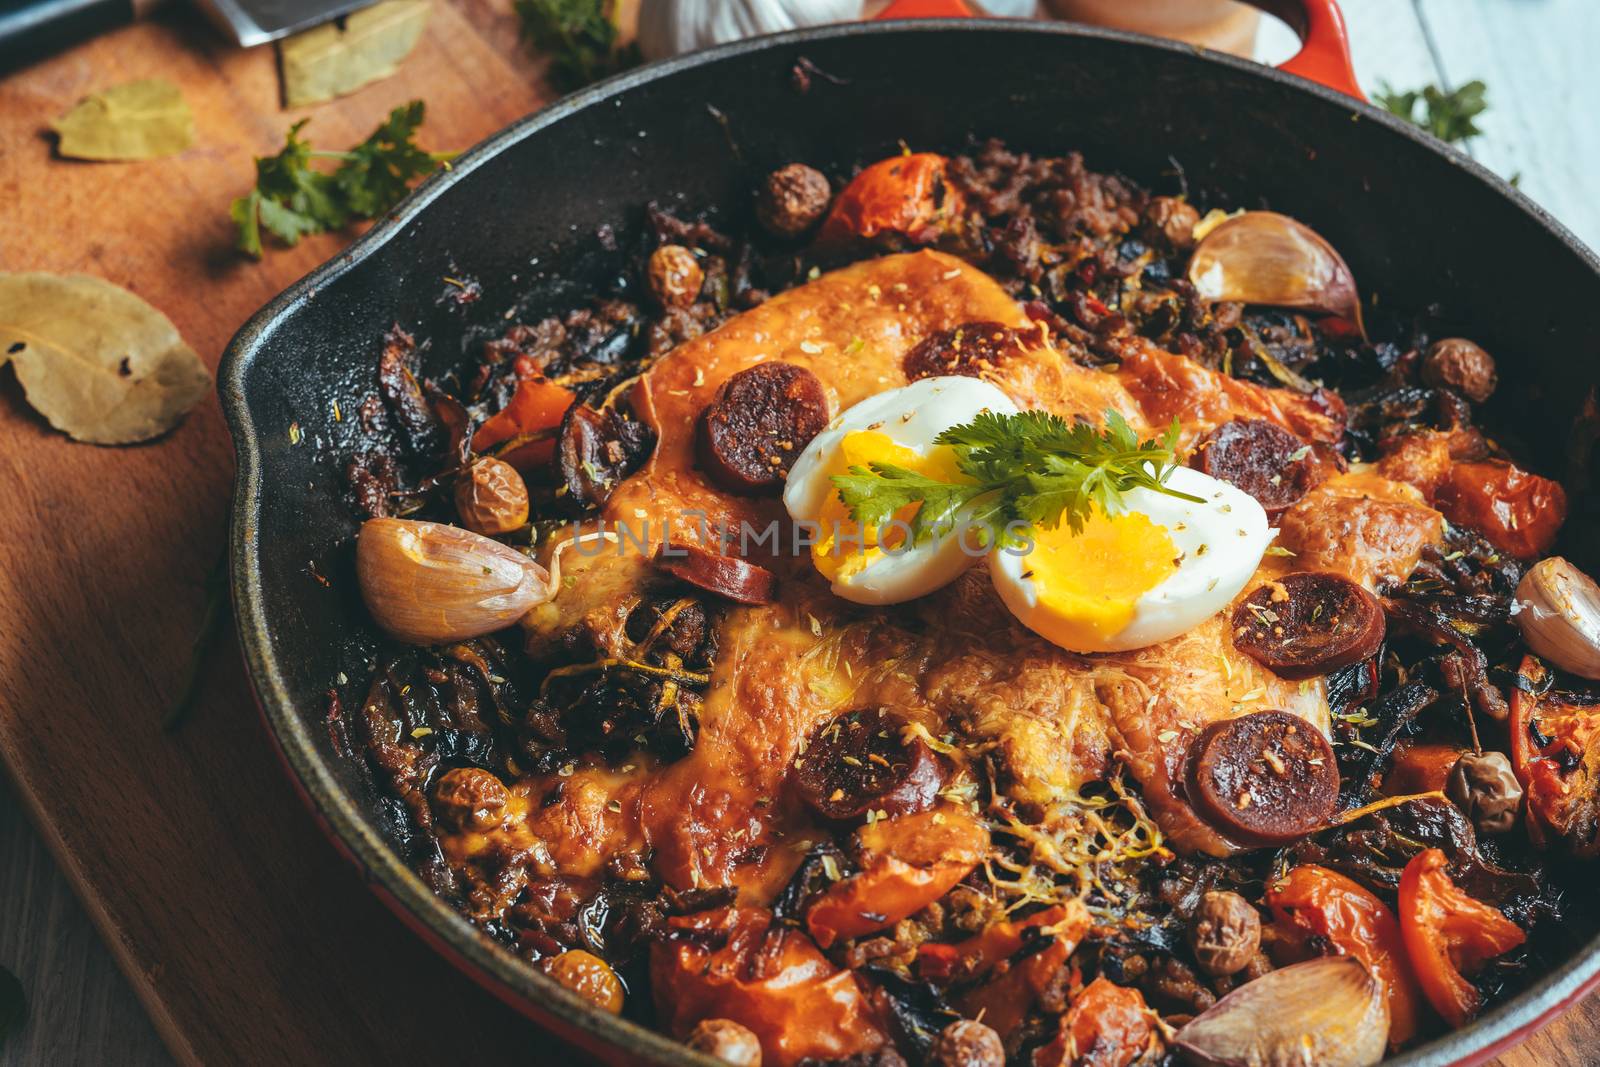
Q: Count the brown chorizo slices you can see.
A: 7